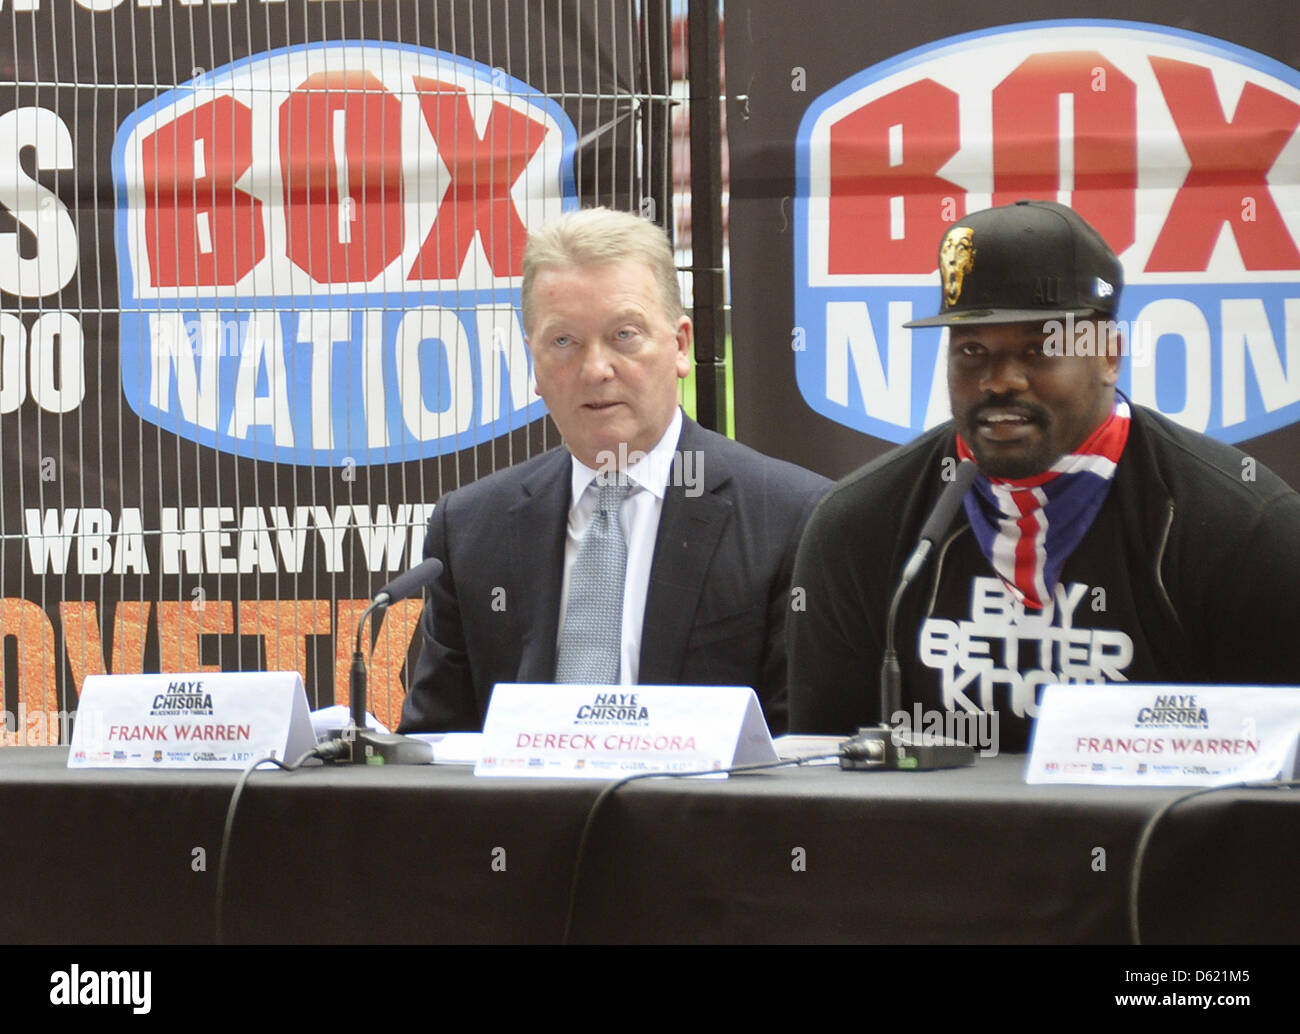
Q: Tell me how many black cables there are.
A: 3